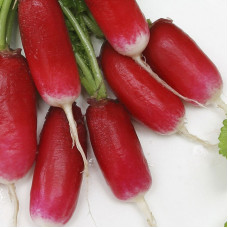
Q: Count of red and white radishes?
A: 7